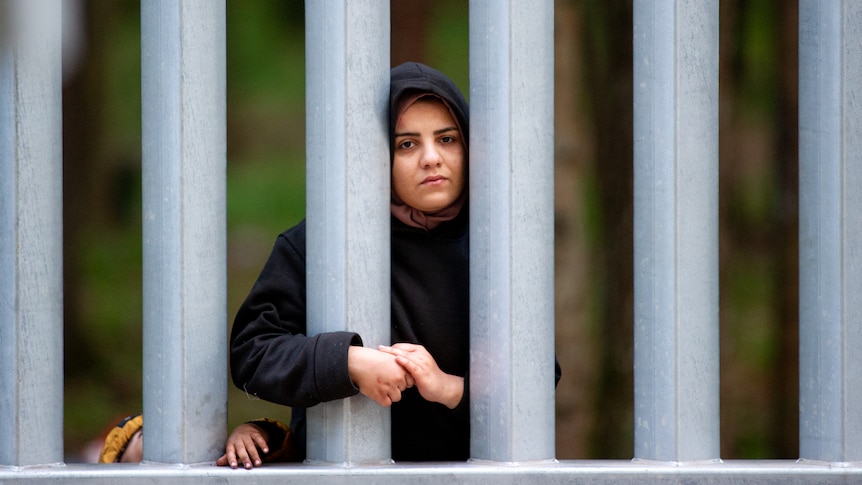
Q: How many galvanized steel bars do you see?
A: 6